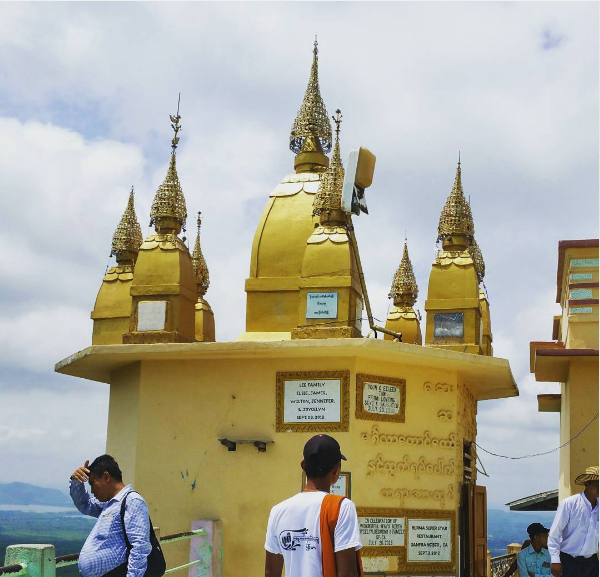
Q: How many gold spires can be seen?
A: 8